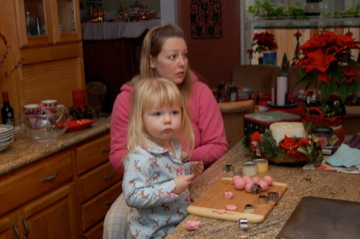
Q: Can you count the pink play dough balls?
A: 8